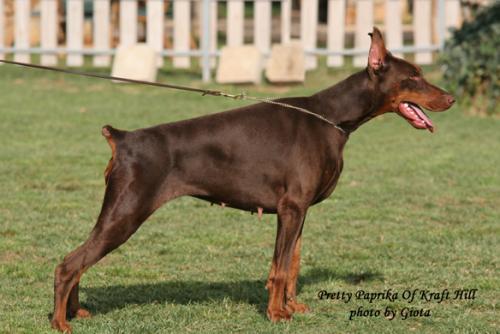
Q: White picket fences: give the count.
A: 1